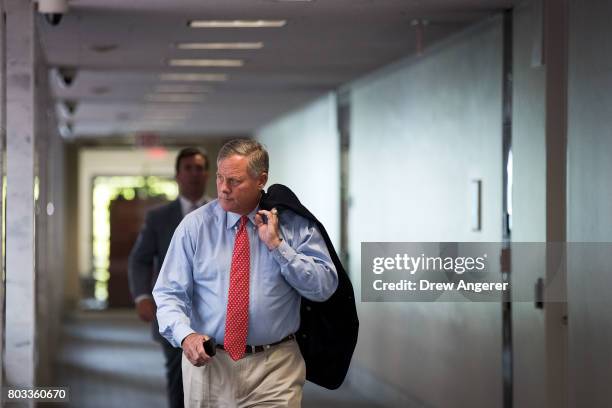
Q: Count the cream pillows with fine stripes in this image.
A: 0